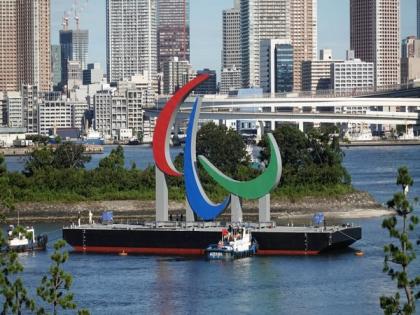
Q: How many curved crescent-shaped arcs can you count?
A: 3